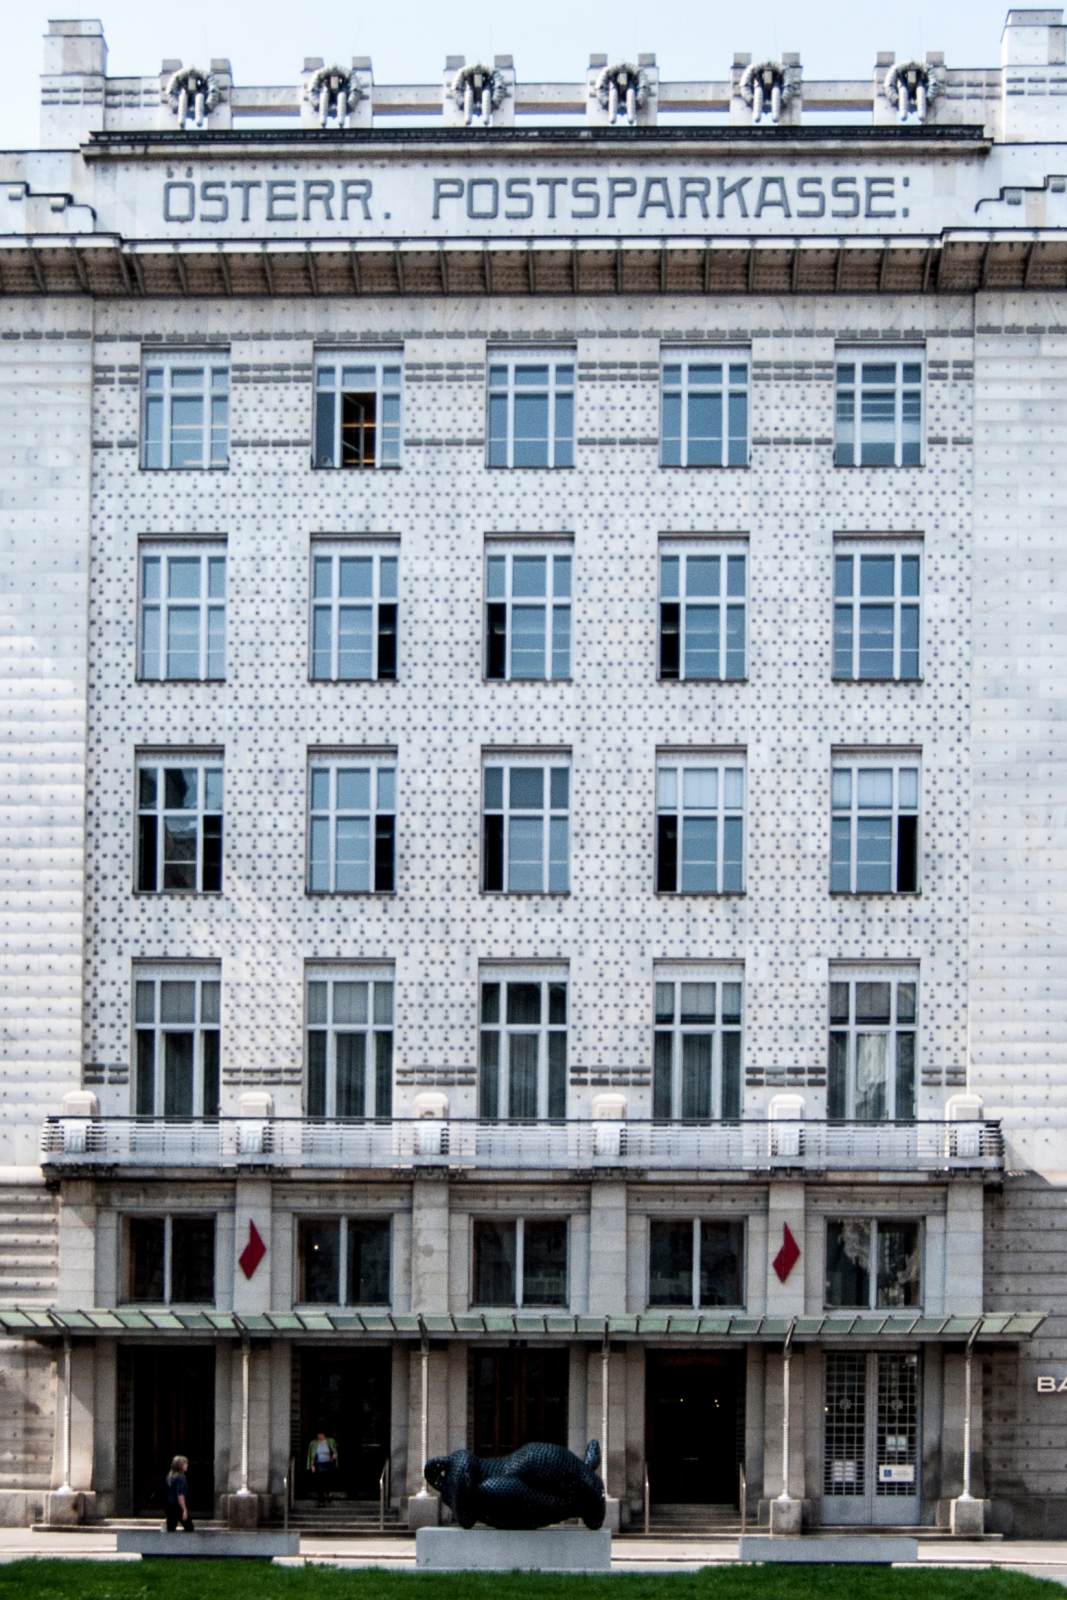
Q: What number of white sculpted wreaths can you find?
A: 6